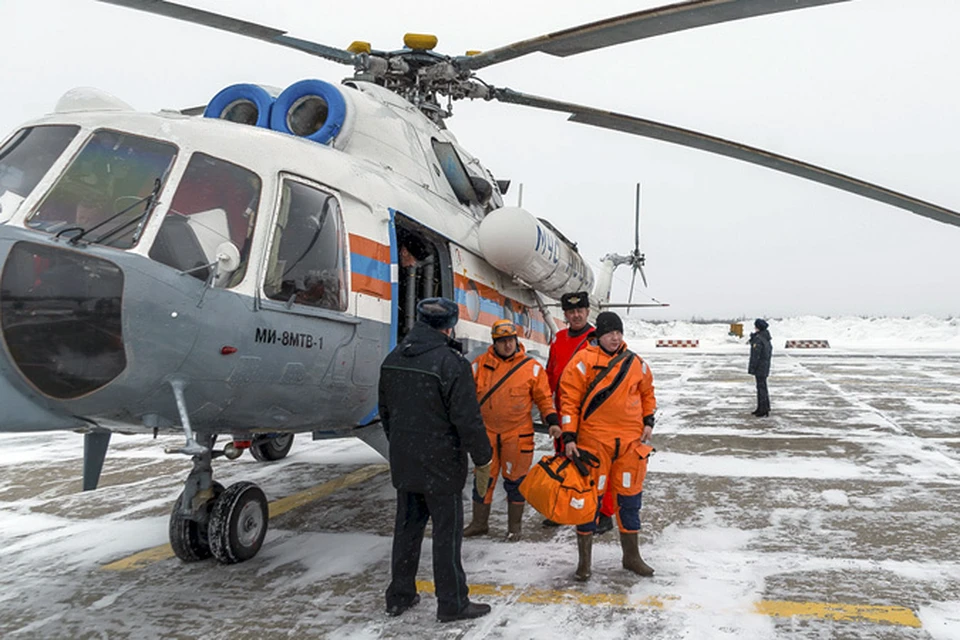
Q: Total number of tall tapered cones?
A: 0